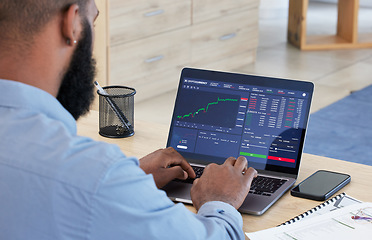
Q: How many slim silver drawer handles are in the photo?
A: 3